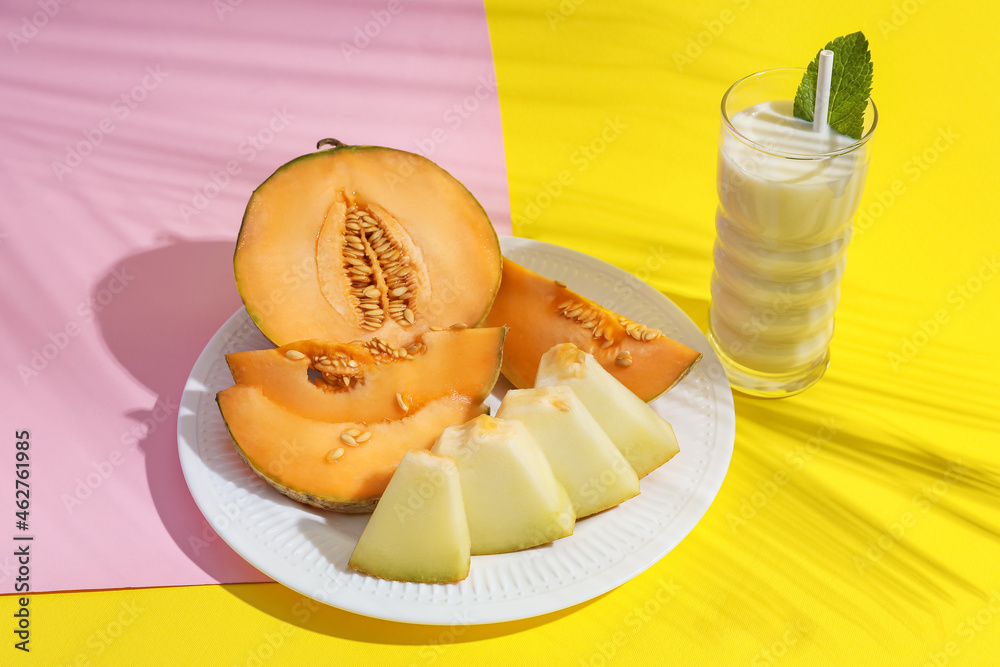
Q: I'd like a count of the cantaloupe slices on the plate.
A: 3